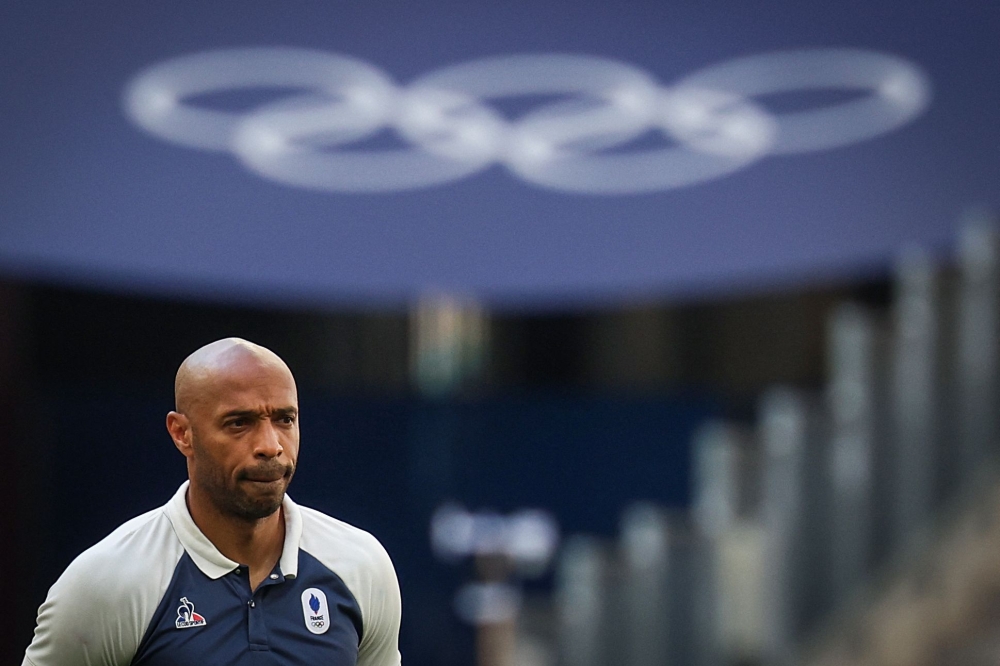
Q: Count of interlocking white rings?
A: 5